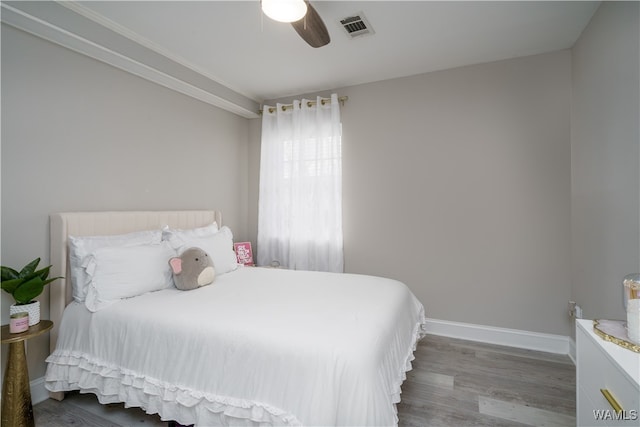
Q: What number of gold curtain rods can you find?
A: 1